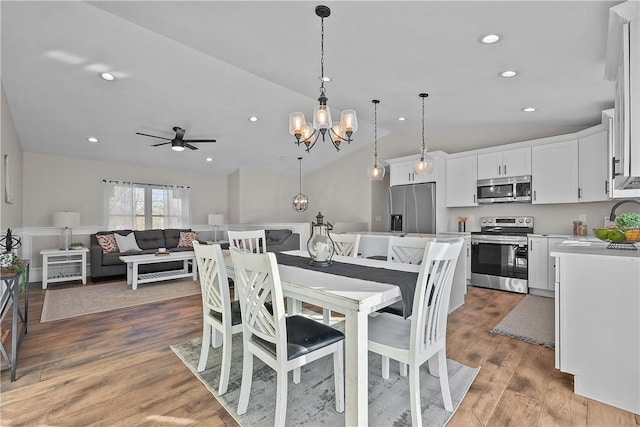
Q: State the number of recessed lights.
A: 9